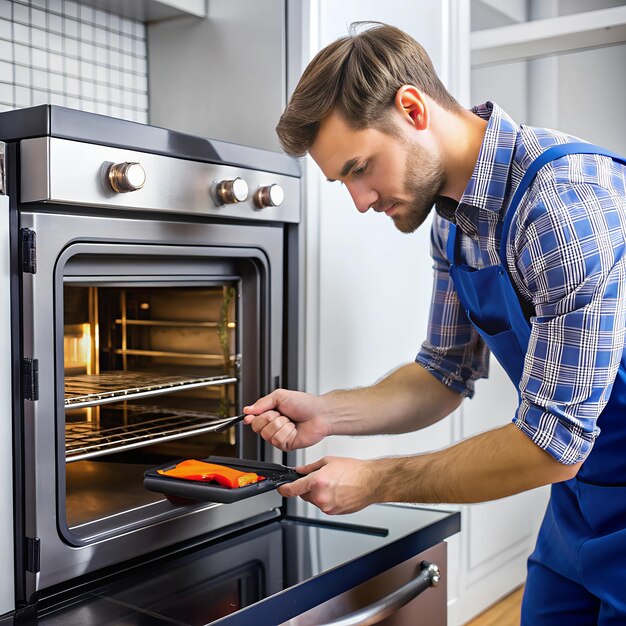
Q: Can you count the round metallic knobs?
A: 3